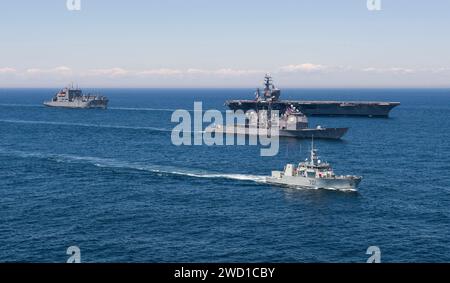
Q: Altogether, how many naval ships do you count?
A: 4